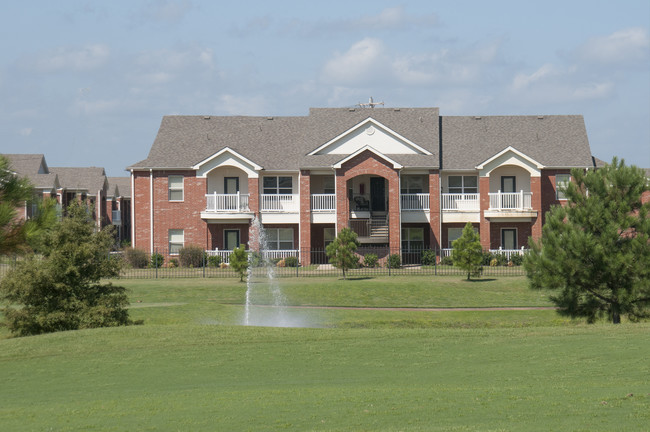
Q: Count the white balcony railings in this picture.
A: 6